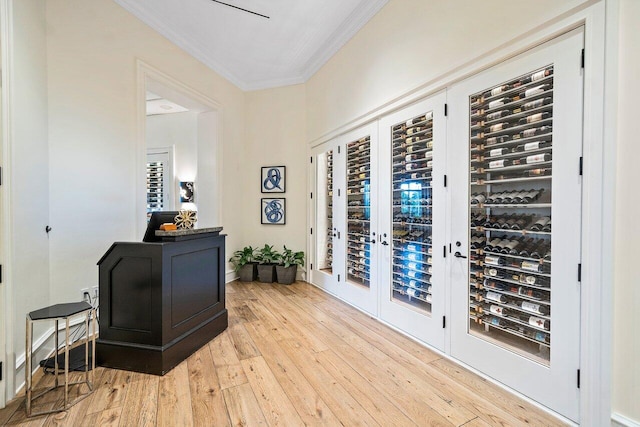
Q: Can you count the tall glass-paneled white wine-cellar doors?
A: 4